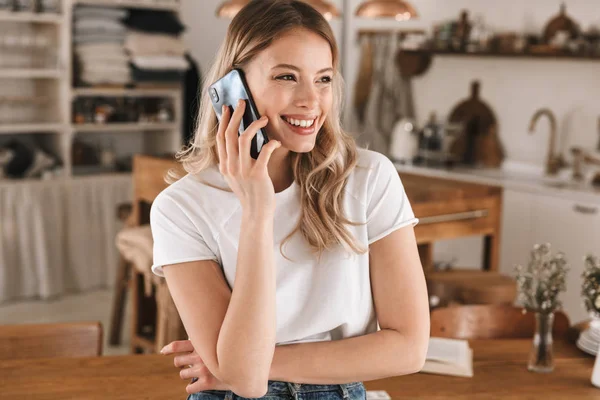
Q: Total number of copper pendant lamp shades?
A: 3